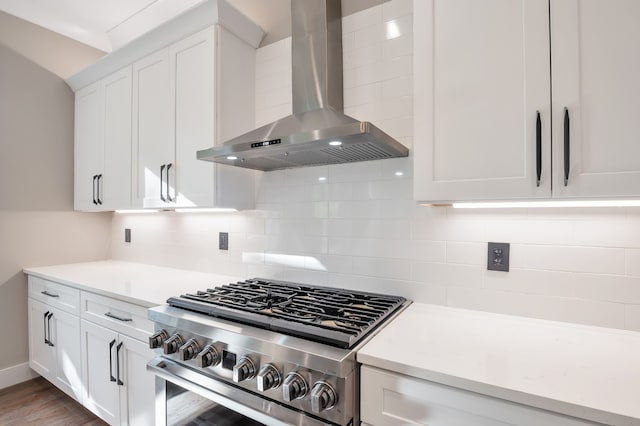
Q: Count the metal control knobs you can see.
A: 8